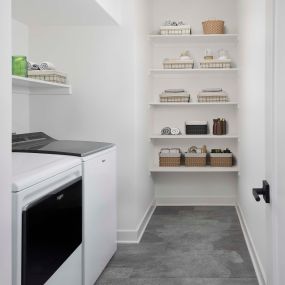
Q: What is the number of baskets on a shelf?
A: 11